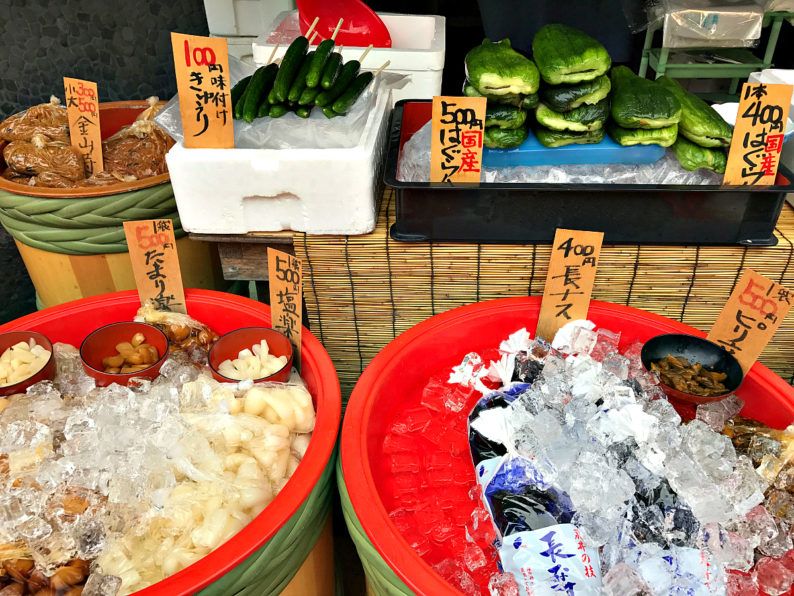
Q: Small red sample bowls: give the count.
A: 3